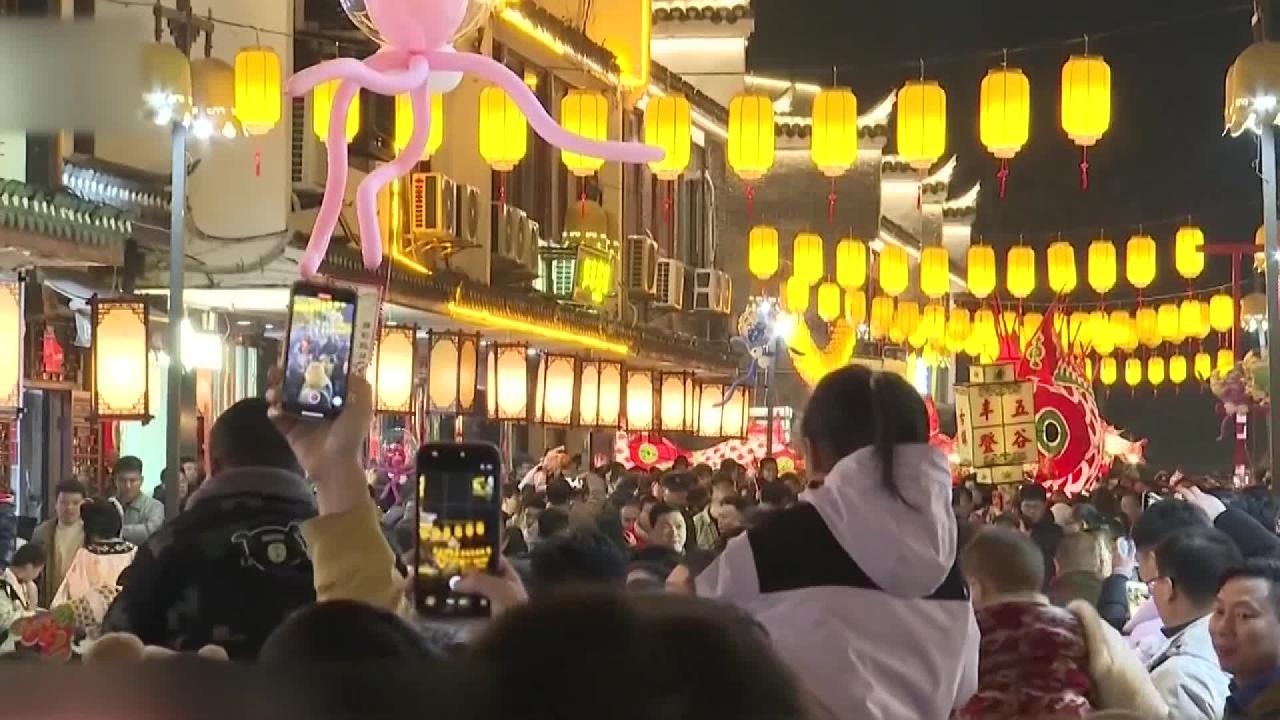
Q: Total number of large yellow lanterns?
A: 11